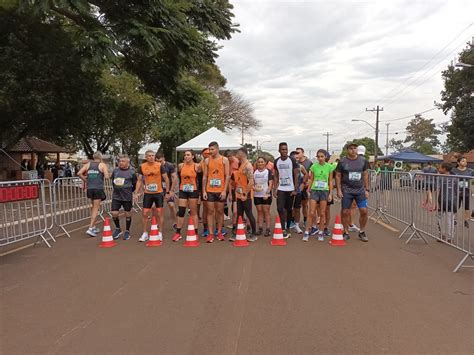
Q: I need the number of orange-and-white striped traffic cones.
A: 6